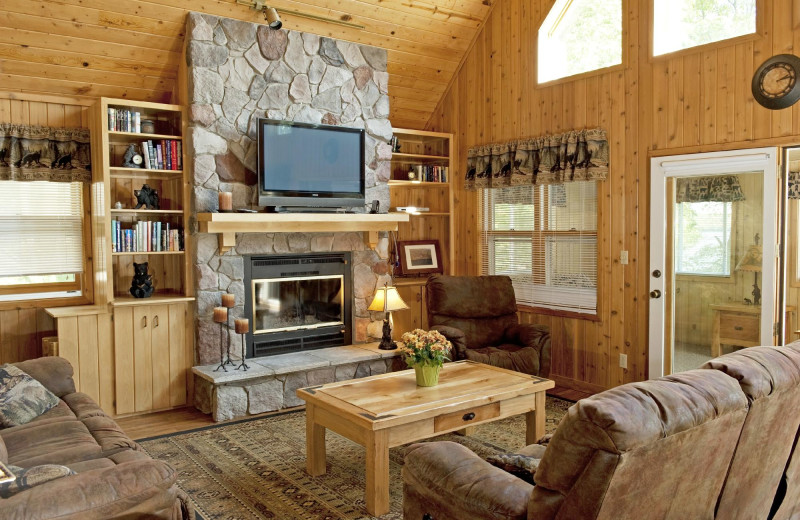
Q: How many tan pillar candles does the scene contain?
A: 4